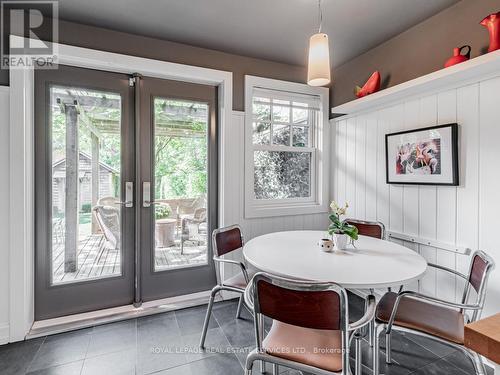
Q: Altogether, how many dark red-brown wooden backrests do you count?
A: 4